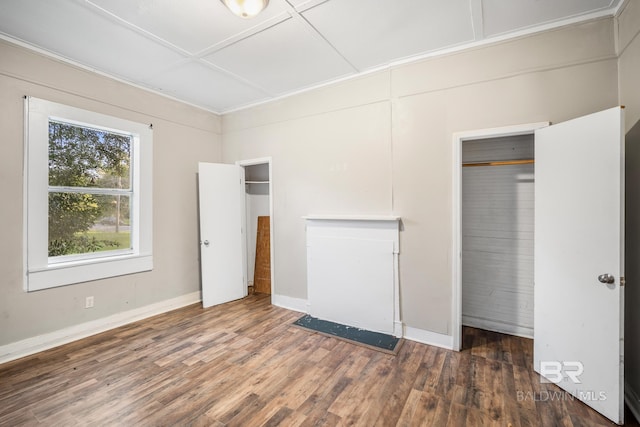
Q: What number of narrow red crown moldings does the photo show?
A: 0